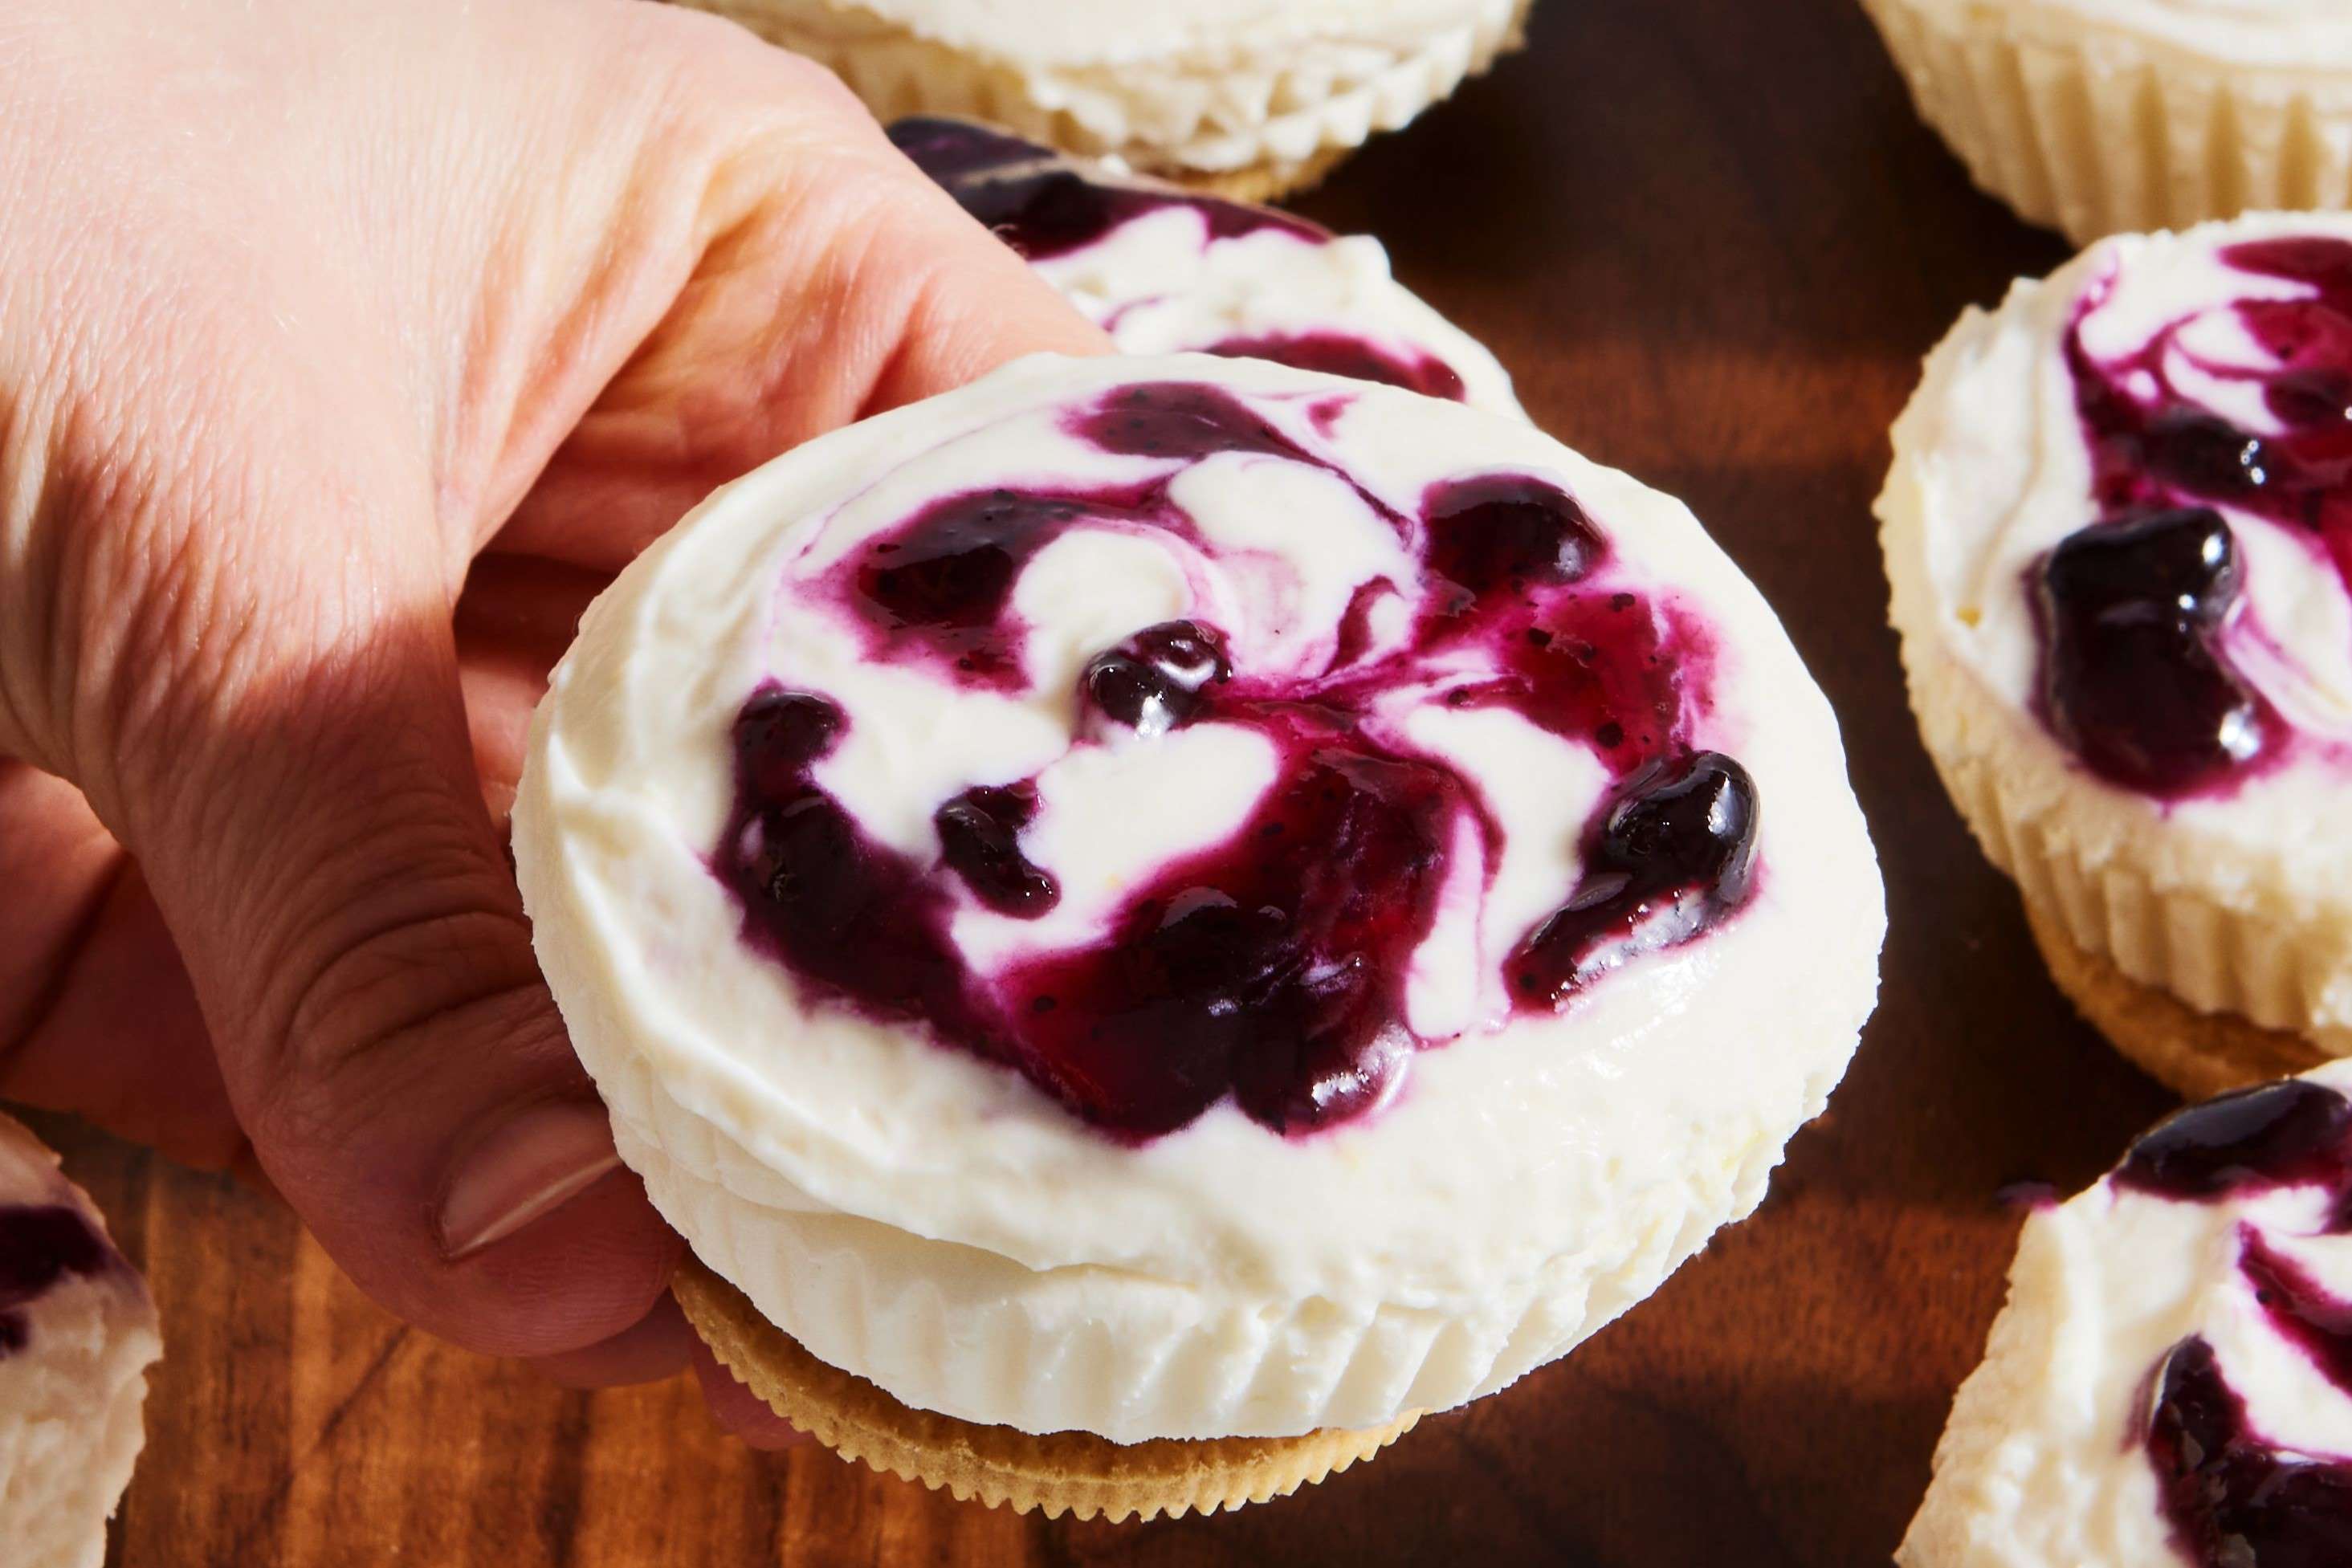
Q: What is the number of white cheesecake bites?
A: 7